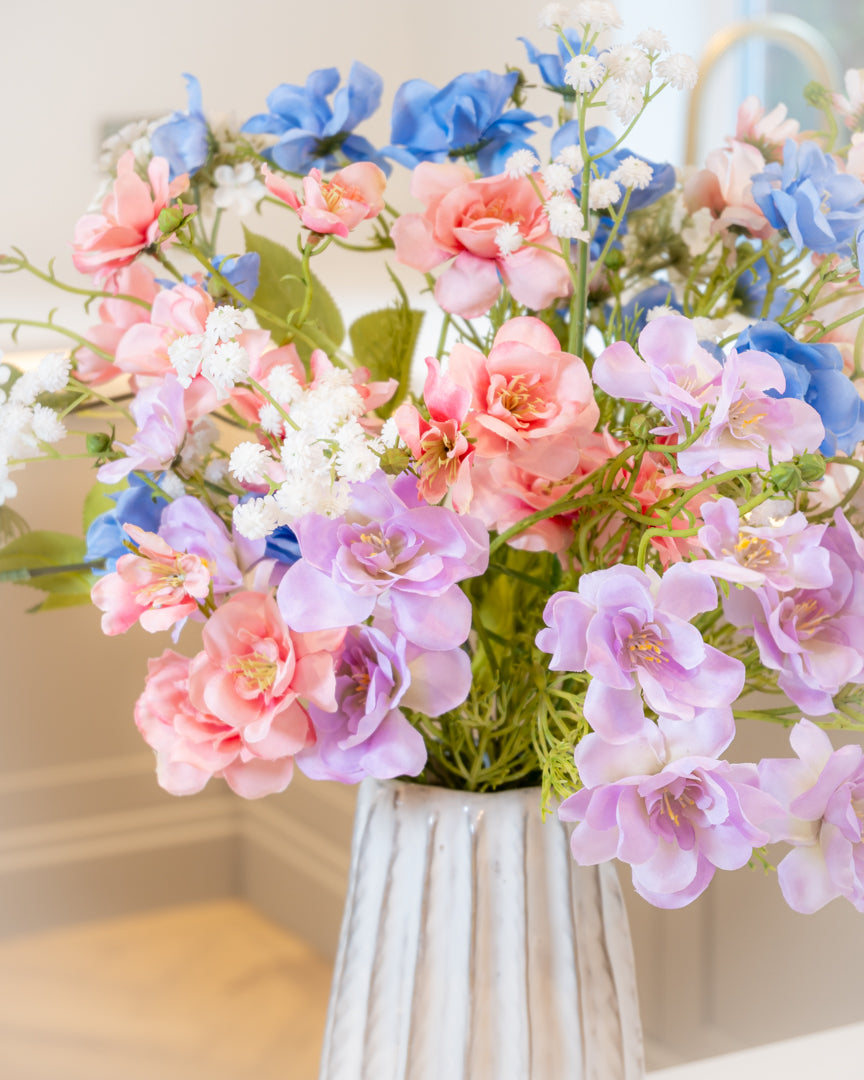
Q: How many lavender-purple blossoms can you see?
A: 11